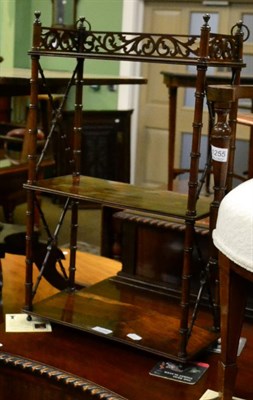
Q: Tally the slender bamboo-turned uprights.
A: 4